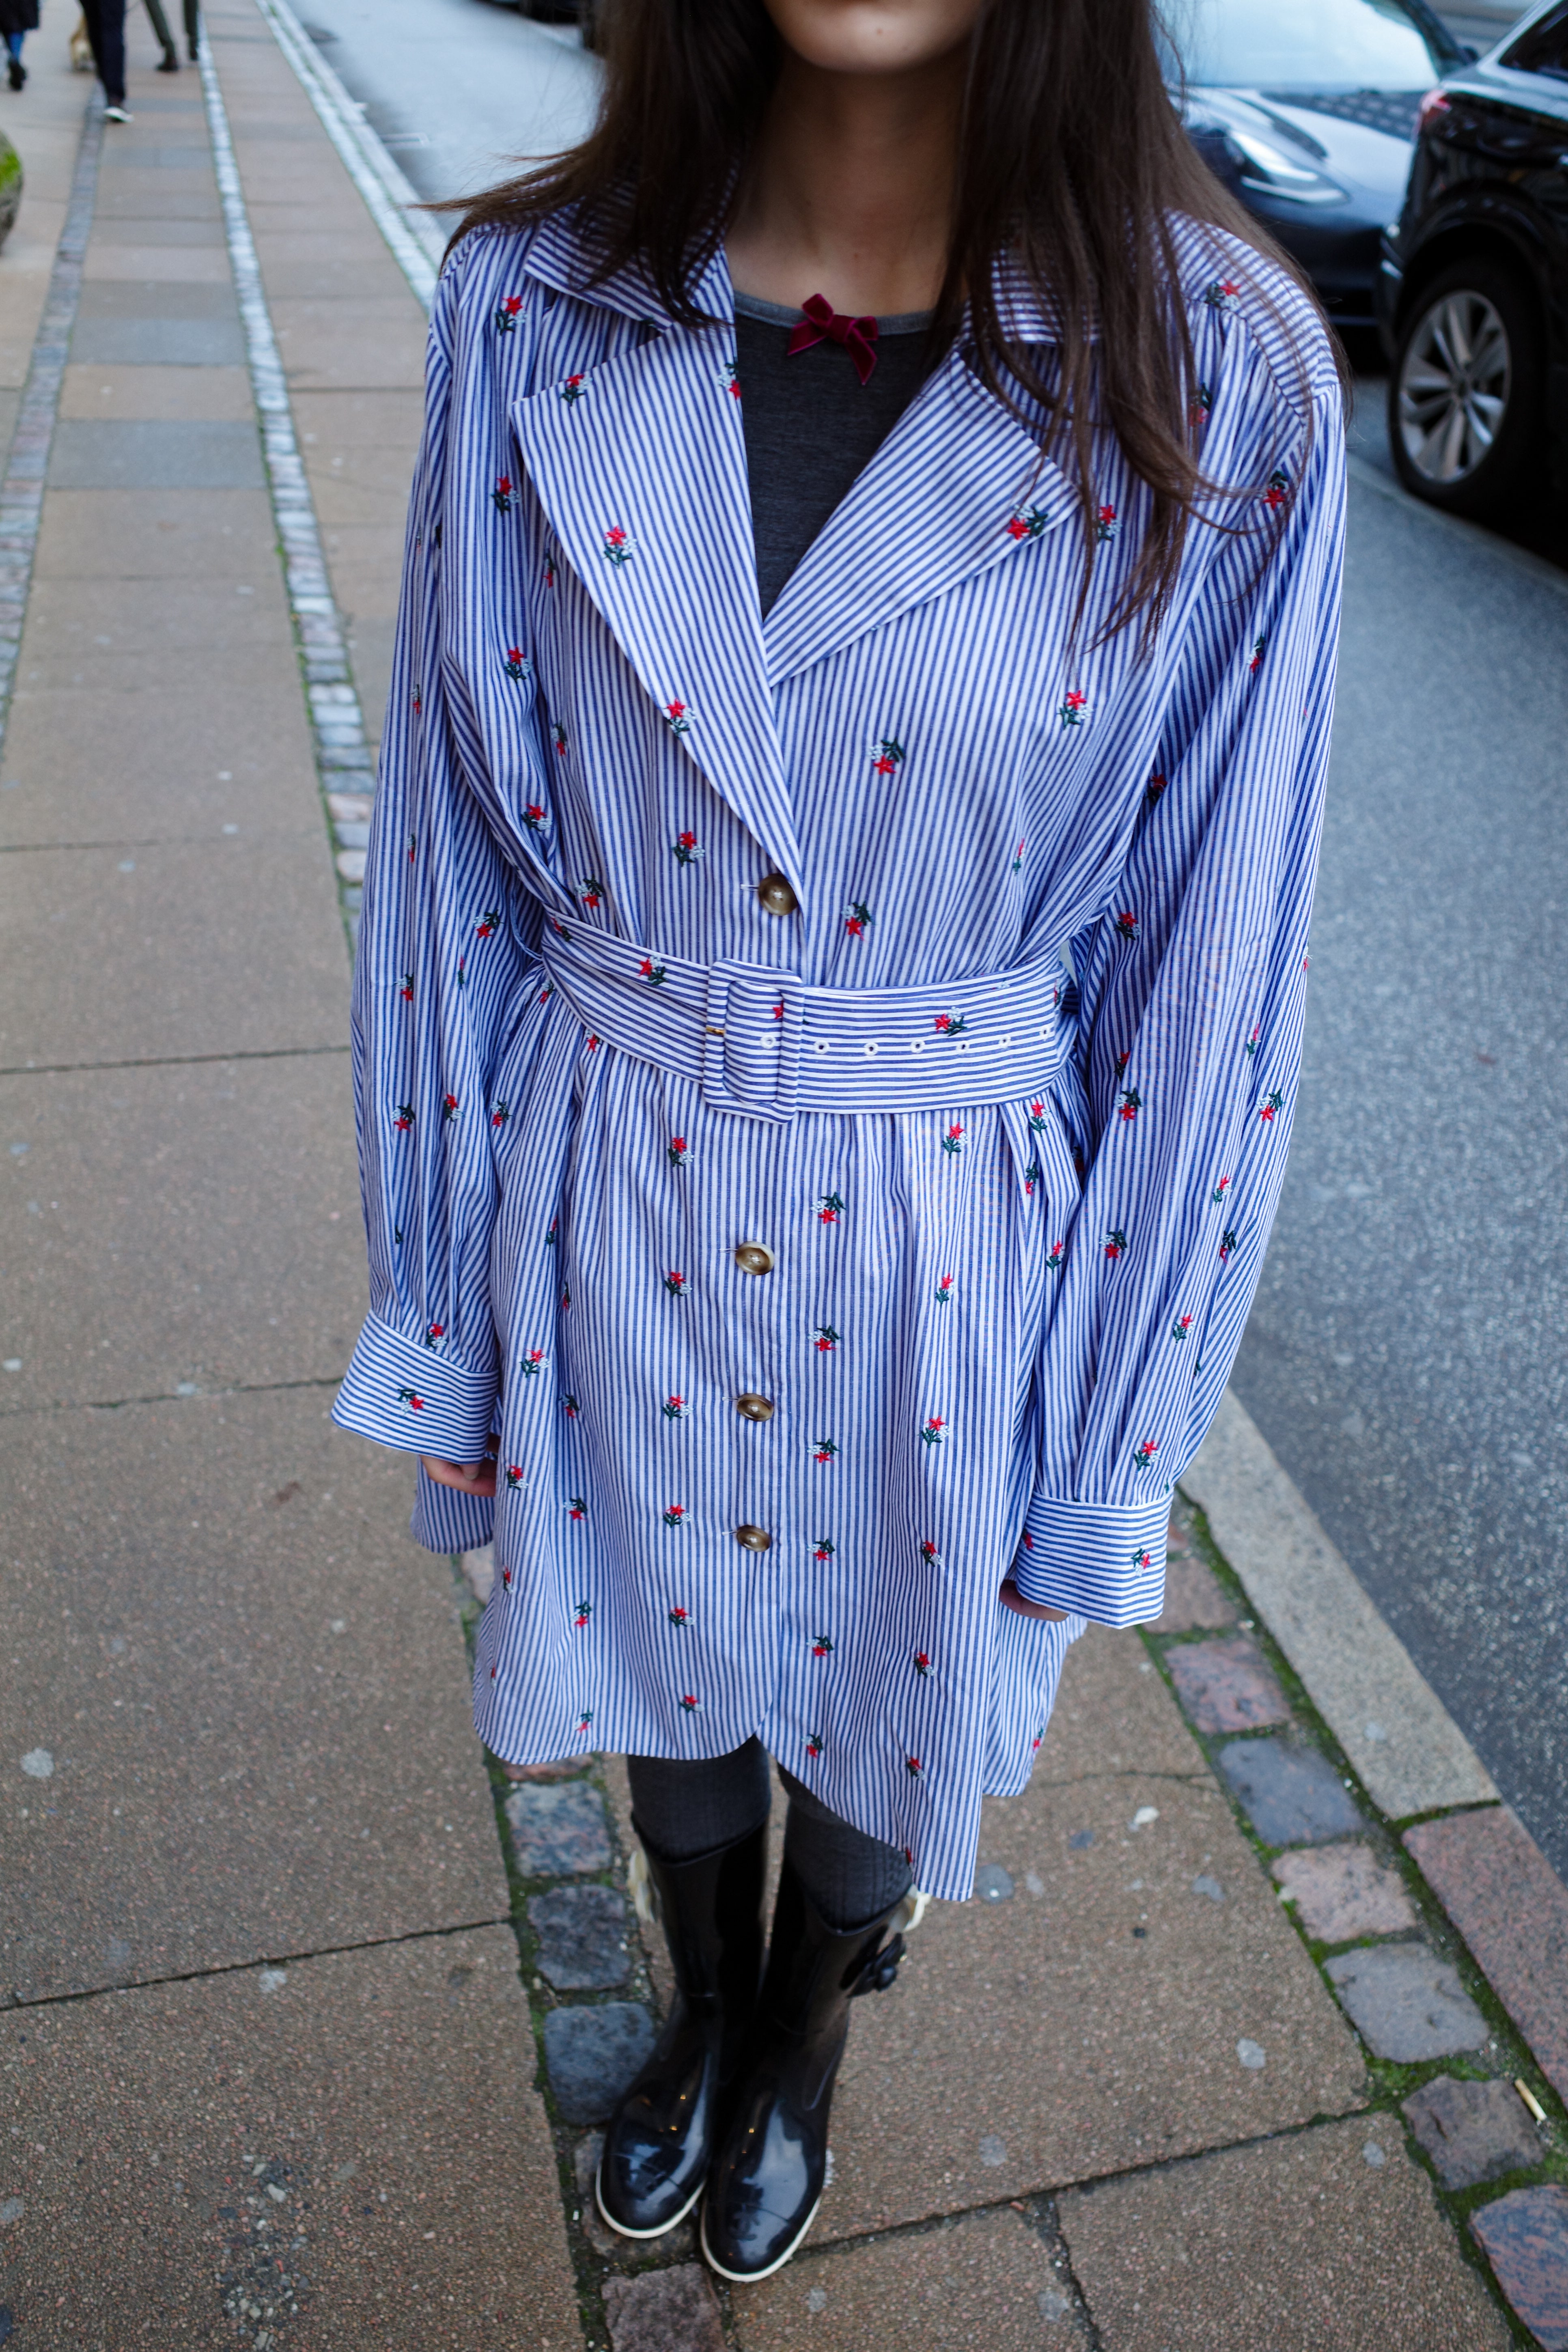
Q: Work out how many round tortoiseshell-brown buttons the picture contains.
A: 4